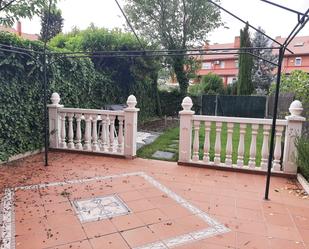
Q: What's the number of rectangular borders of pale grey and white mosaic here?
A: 1